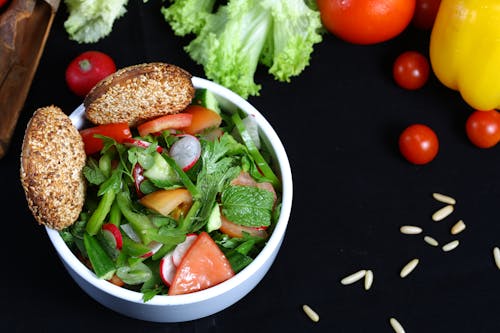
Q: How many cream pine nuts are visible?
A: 12